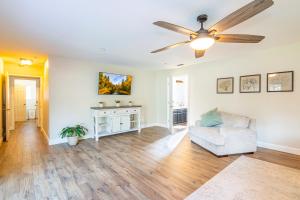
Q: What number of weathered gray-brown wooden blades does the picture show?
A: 5